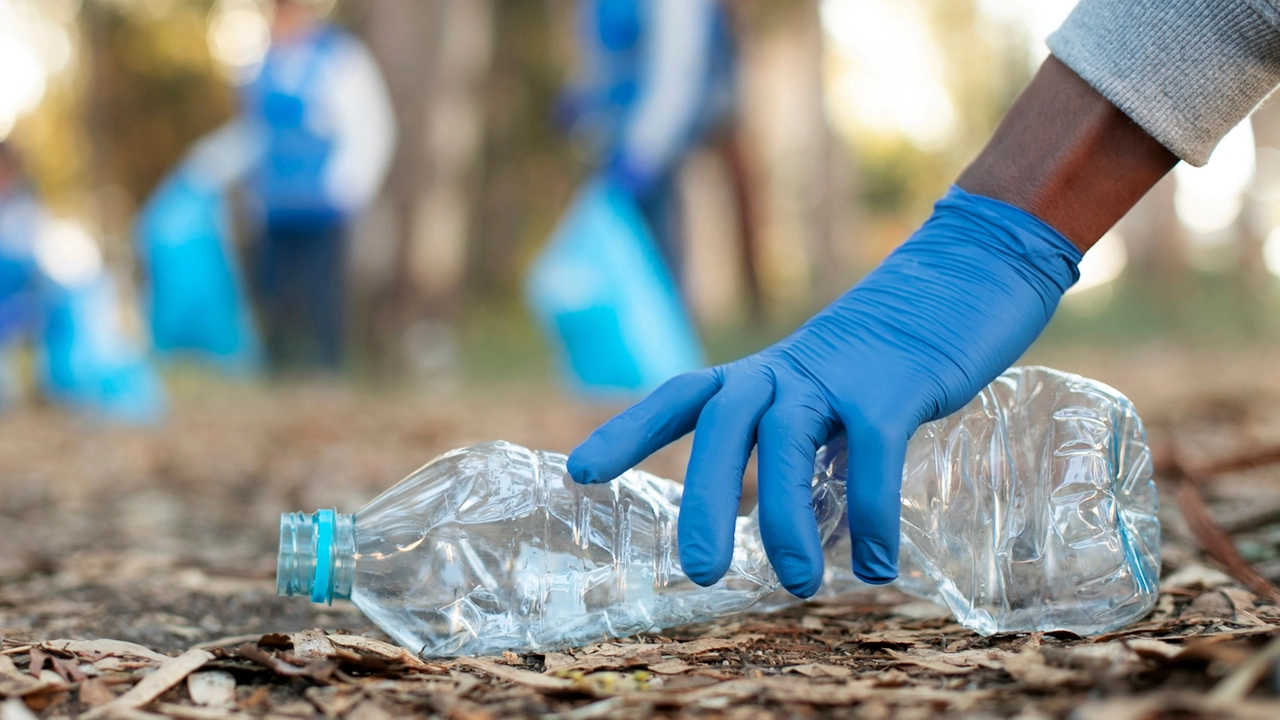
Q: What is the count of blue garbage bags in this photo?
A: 3